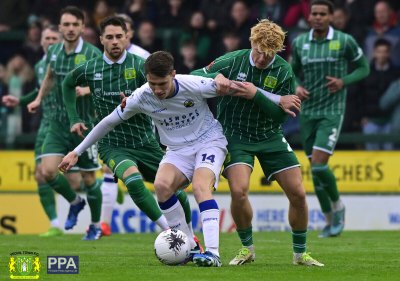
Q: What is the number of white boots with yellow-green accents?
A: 2